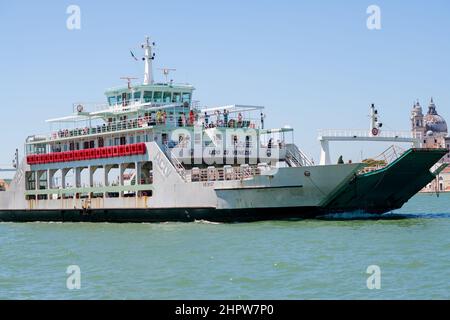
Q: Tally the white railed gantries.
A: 1